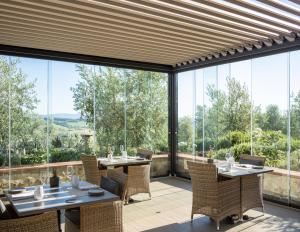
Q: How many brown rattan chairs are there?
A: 6